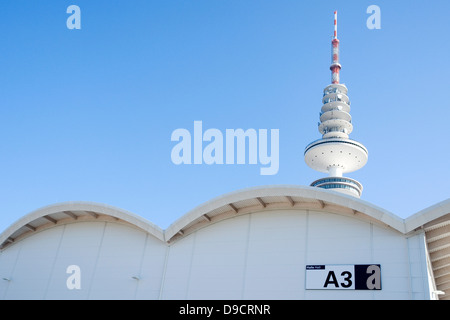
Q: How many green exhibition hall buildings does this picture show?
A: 0